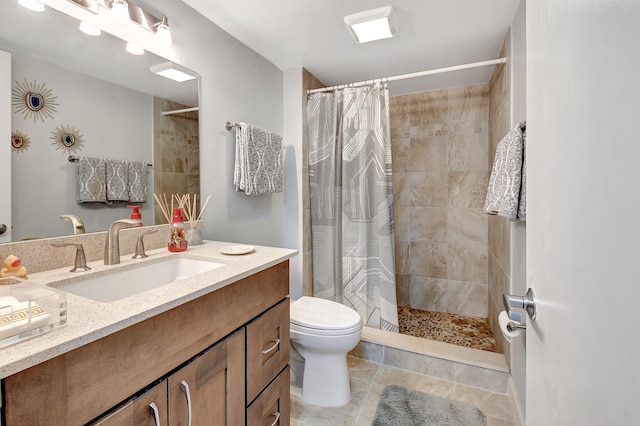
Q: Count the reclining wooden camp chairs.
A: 0